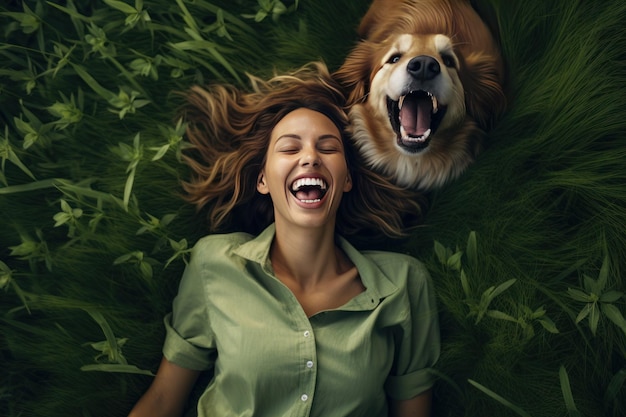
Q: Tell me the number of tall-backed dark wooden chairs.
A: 0